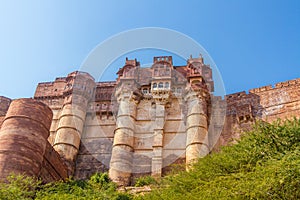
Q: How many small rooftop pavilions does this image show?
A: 3